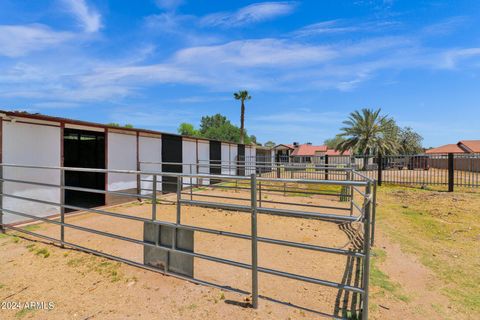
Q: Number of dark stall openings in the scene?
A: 4